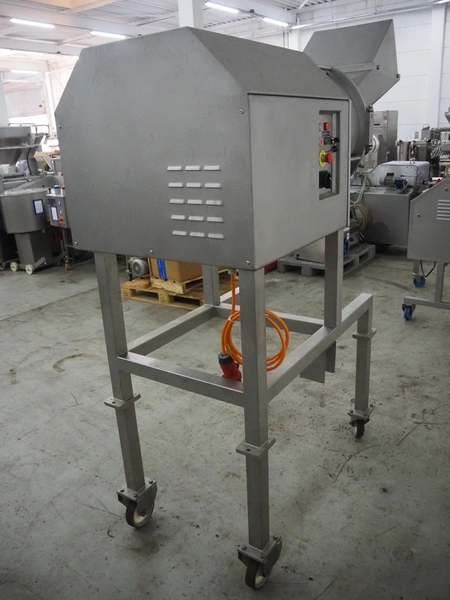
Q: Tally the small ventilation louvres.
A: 15